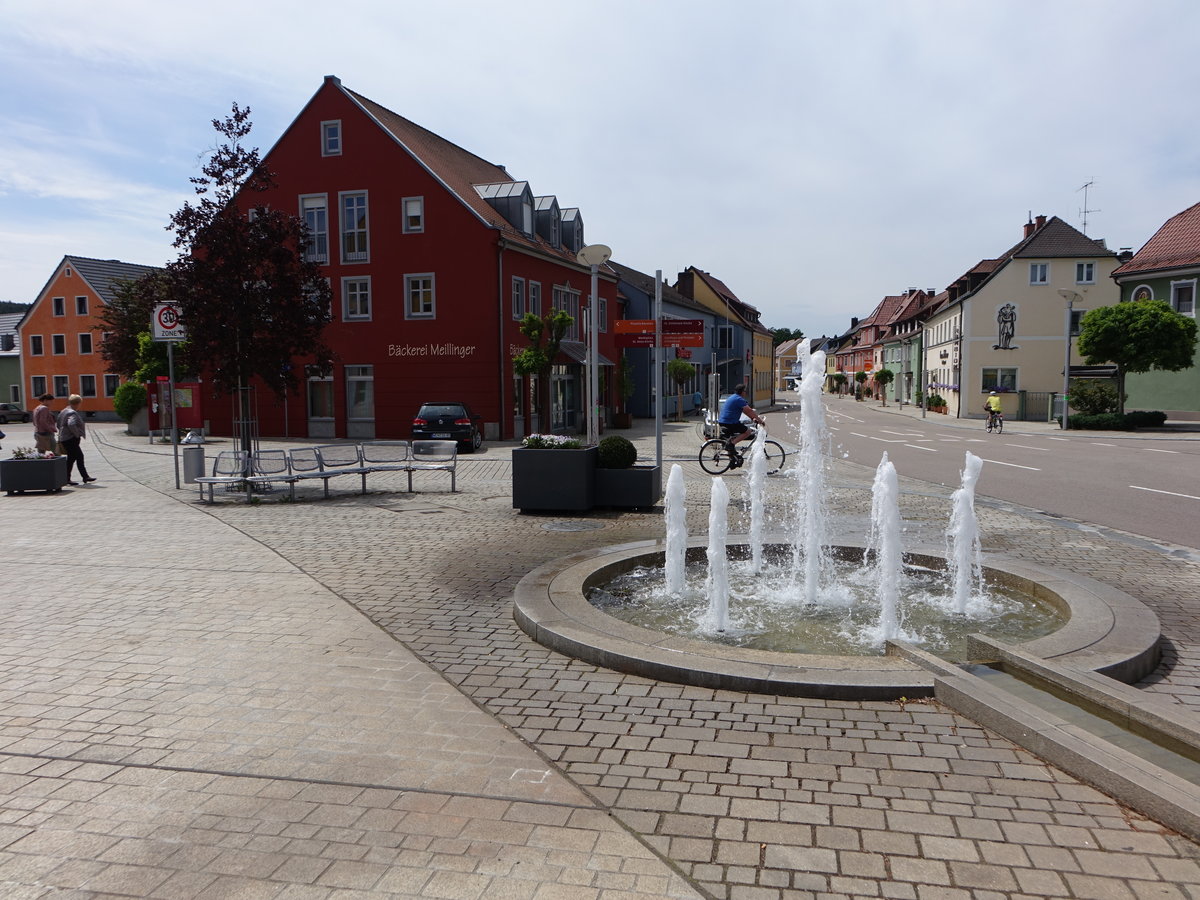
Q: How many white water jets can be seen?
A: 6